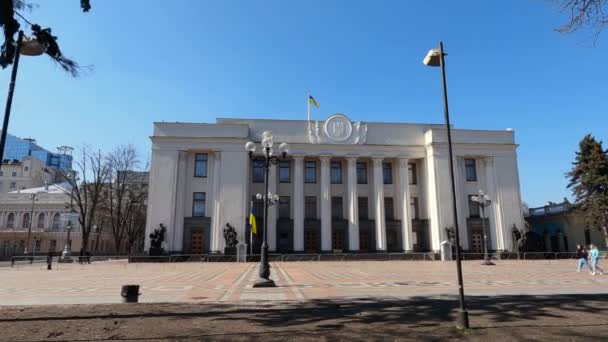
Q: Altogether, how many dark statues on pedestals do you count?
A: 4